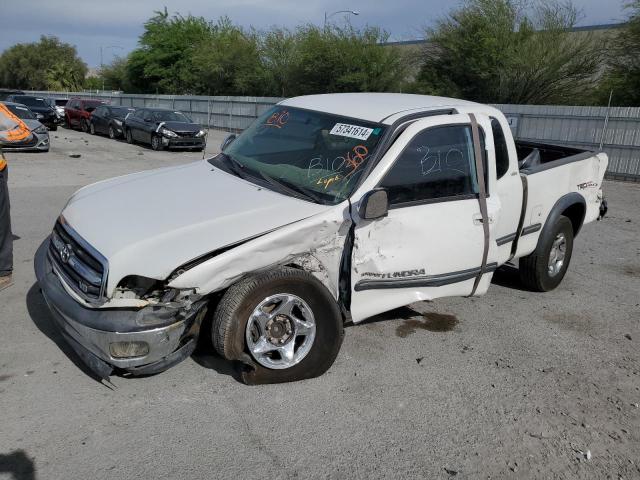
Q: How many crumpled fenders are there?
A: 1